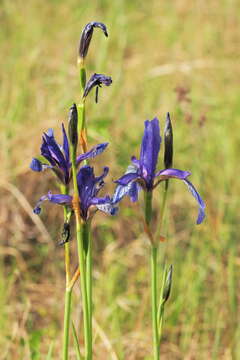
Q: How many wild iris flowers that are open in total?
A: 3